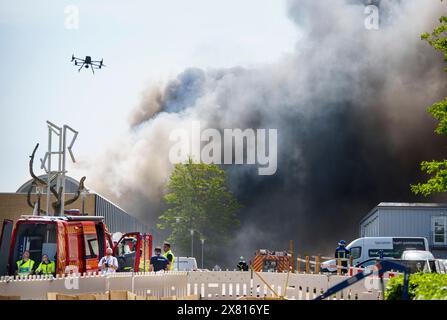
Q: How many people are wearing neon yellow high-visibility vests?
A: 3